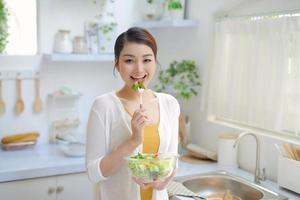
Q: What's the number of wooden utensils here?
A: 3